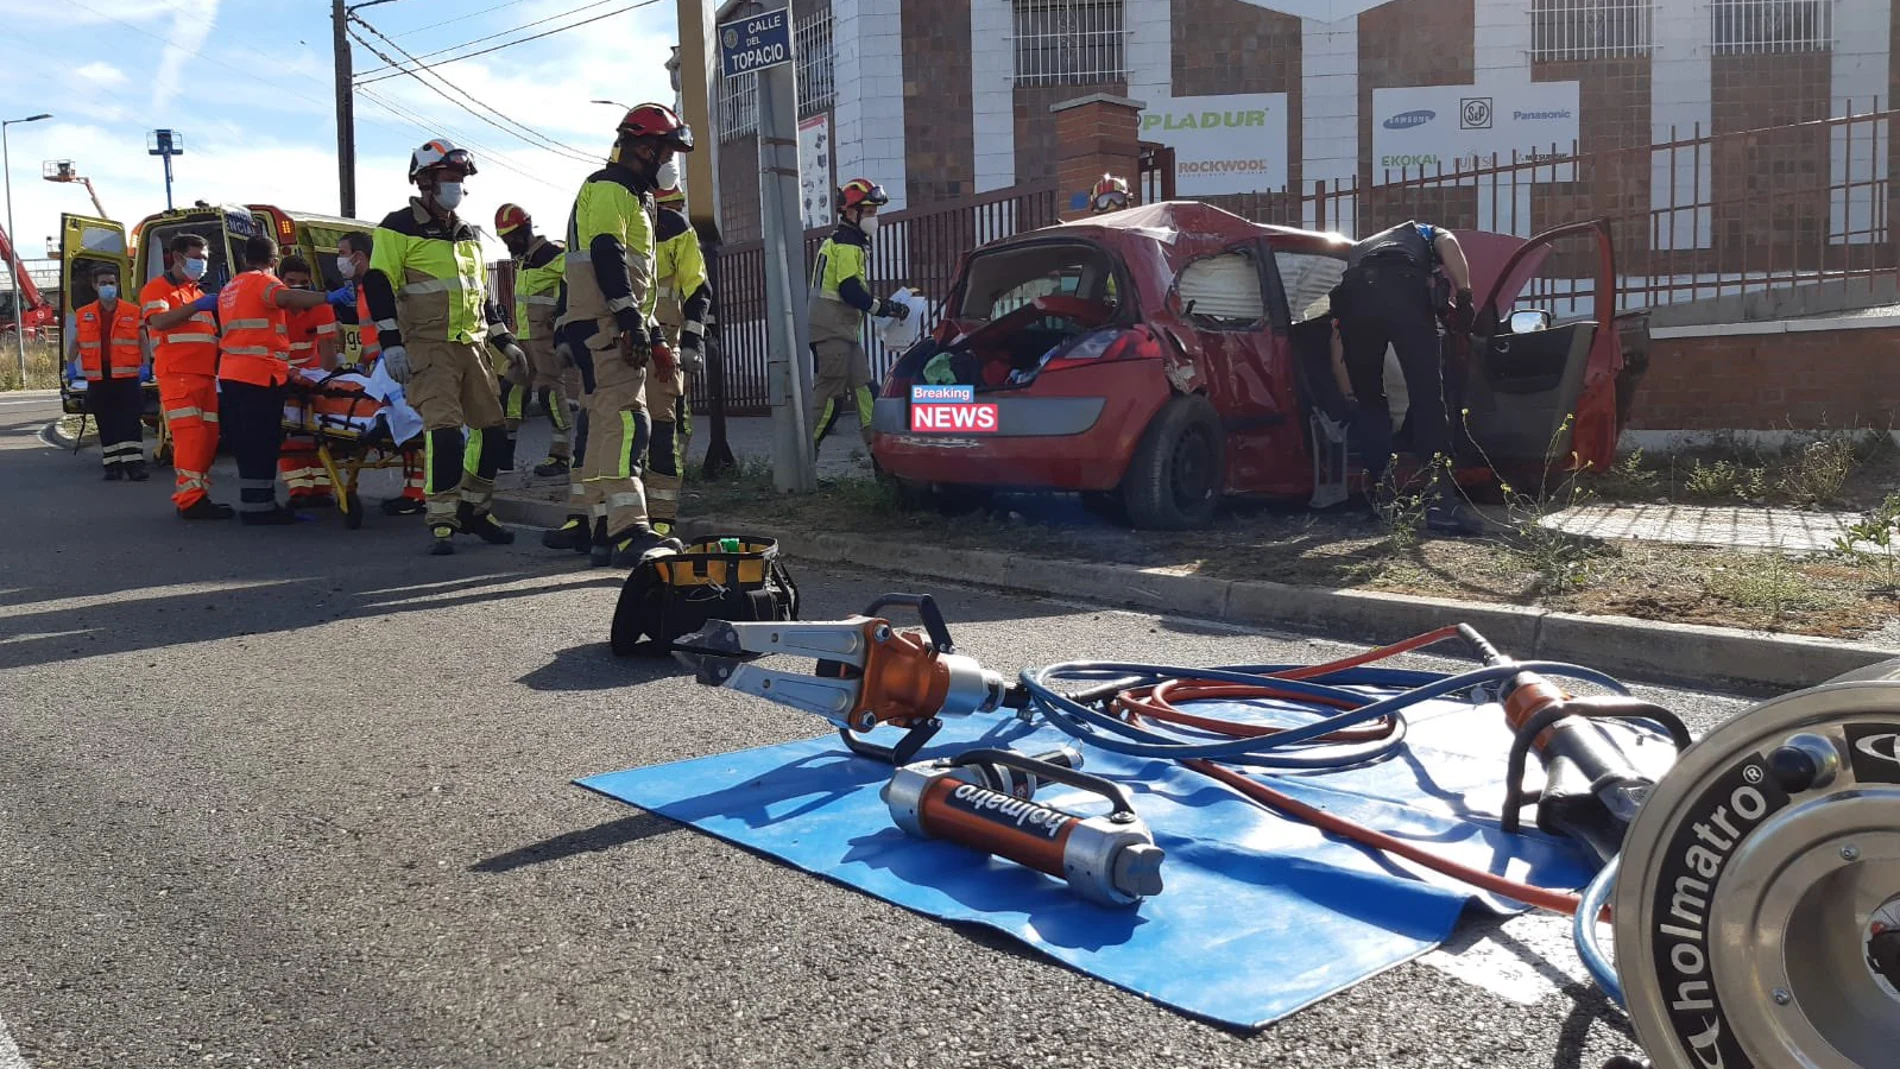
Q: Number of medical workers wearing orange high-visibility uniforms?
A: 5